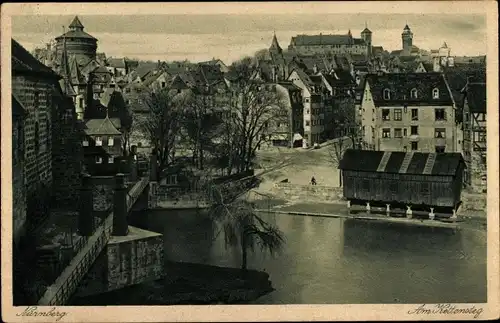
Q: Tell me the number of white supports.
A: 6